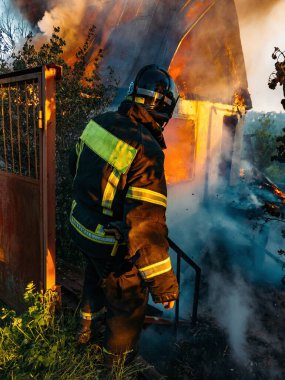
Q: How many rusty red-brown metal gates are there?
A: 1